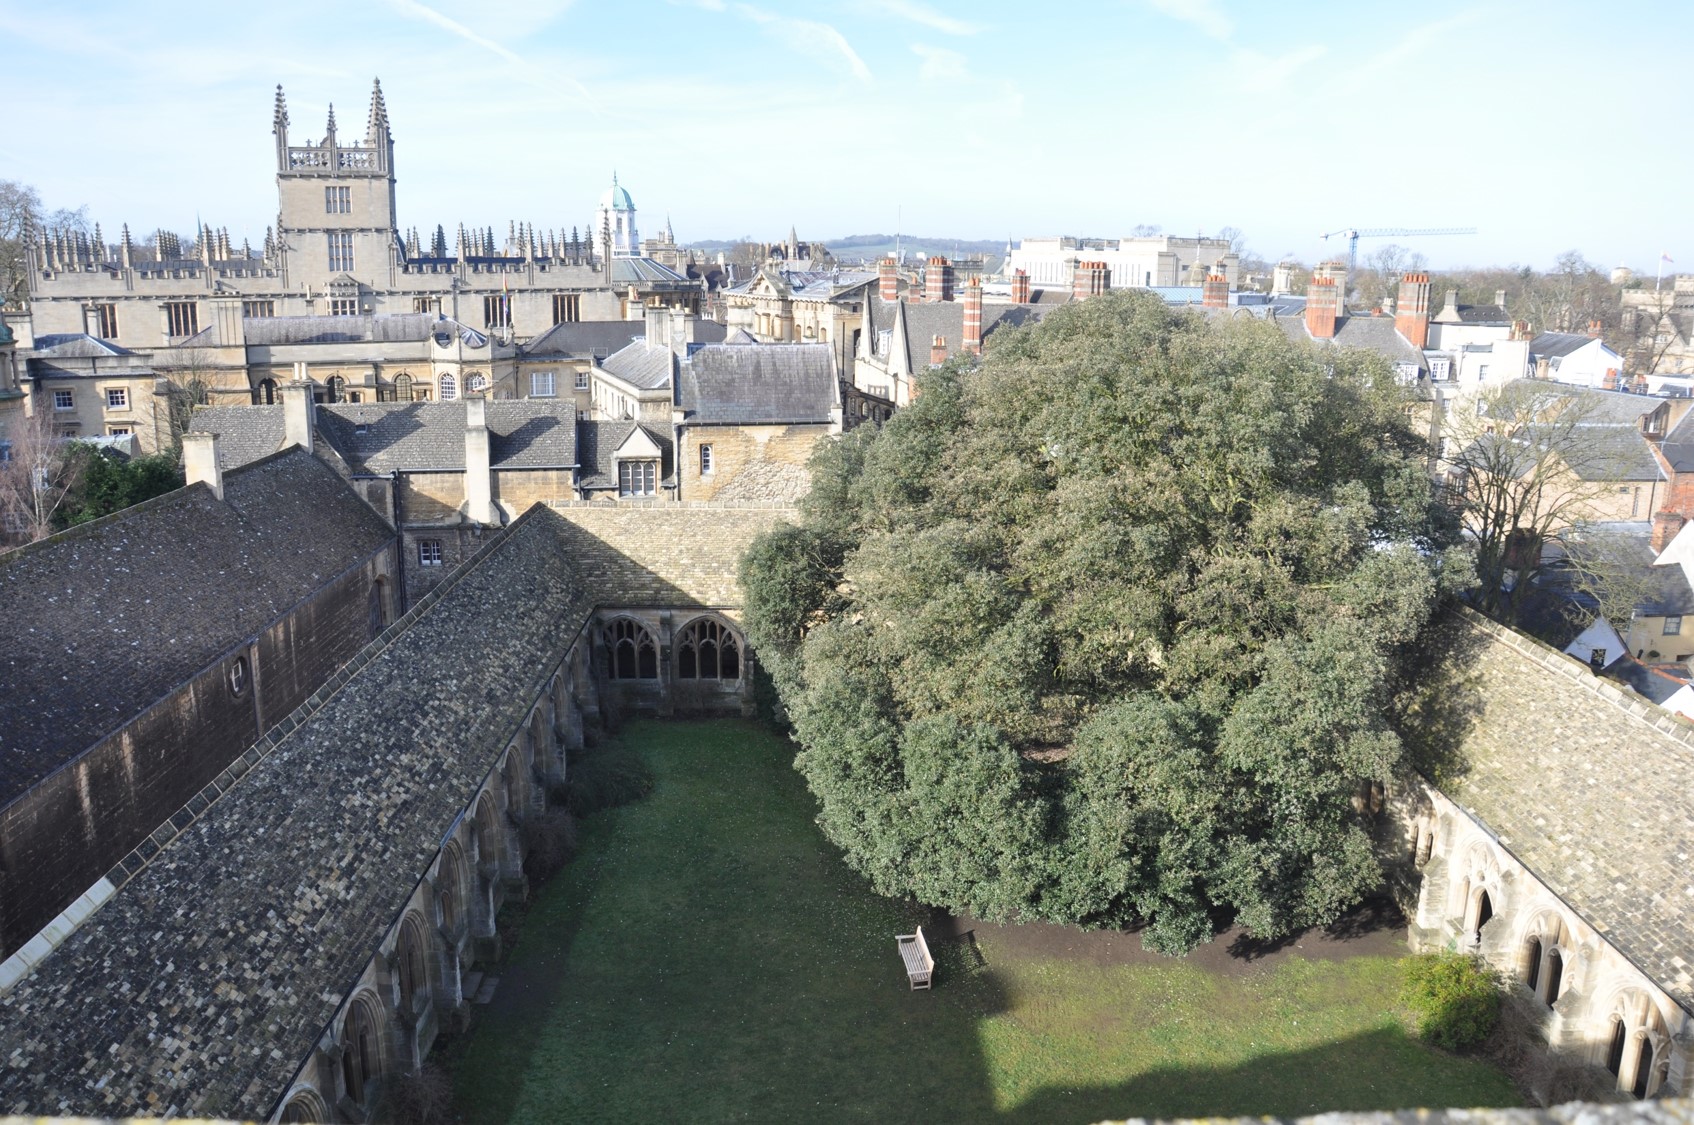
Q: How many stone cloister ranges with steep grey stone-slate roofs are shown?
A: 3